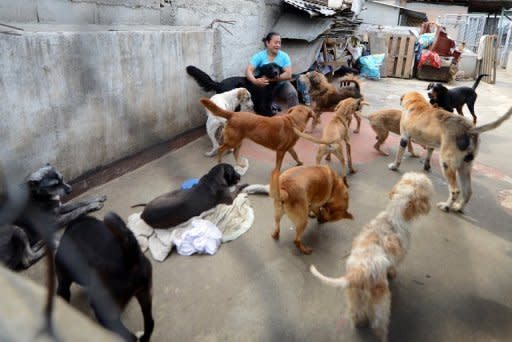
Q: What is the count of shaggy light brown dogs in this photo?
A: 1